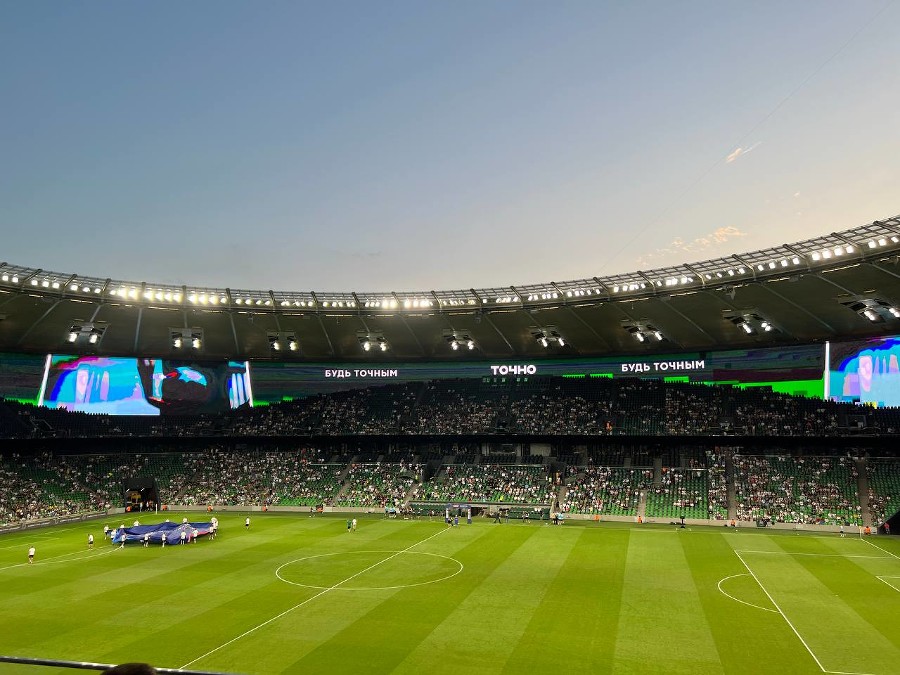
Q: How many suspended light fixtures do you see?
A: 9